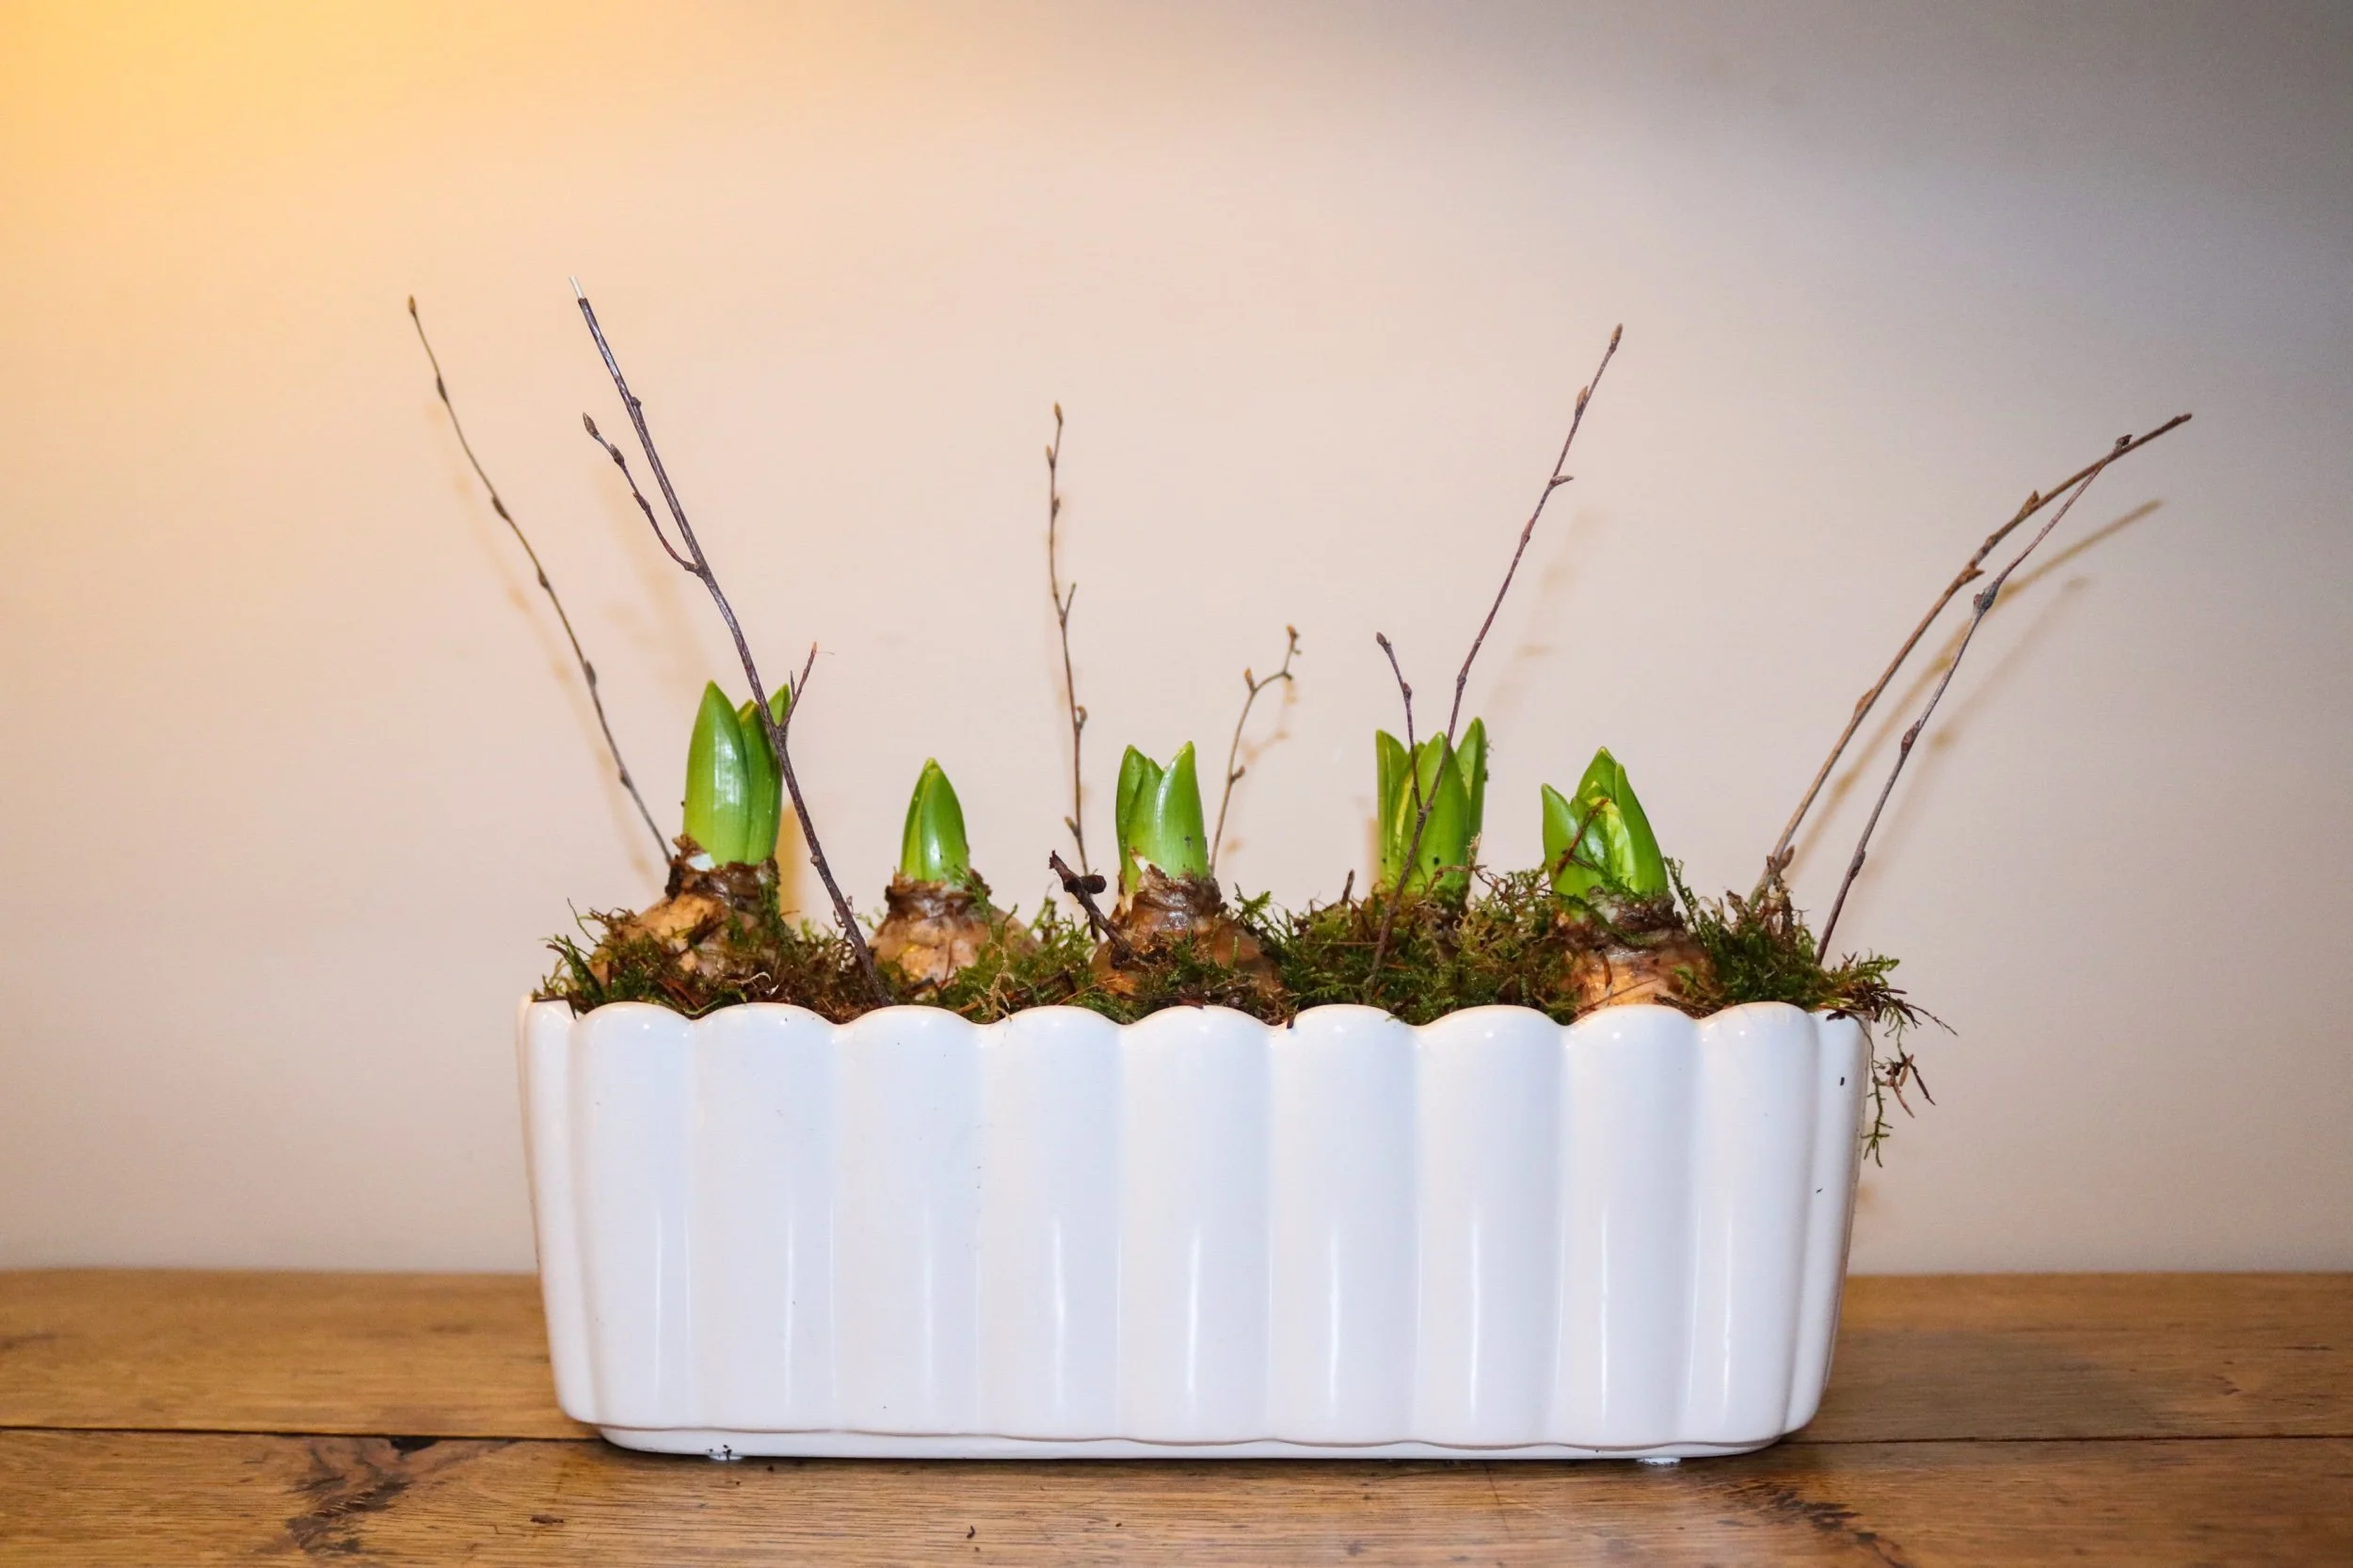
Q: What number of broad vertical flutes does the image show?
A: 9